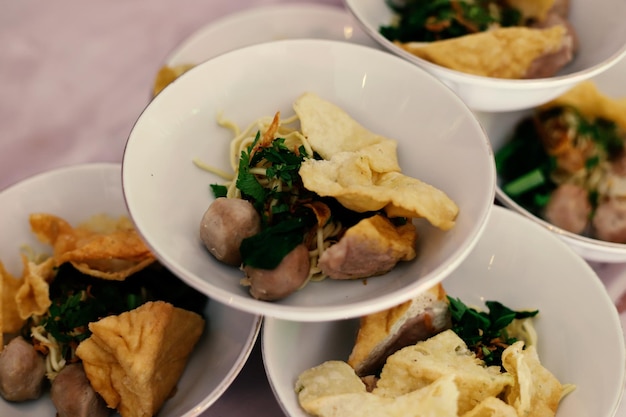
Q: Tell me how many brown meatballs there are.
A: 6